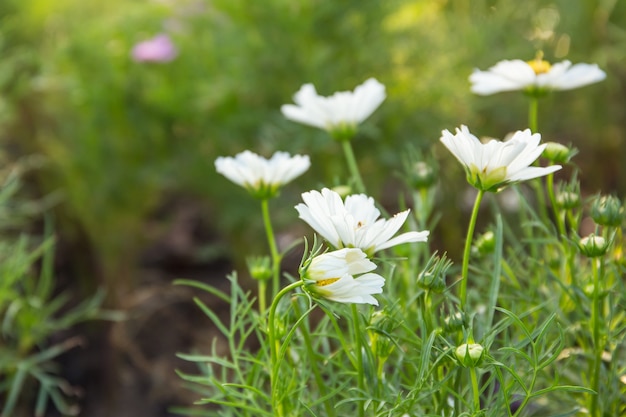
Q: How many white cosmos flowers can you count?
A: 6